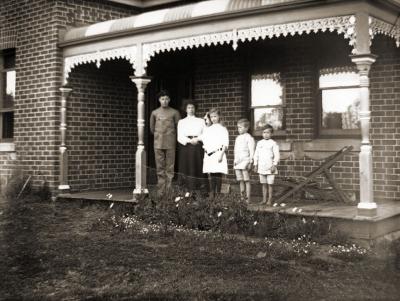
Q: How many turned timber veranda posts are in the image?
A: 3